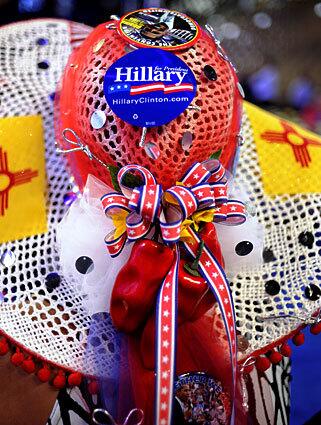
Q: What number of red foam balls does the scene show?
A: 13